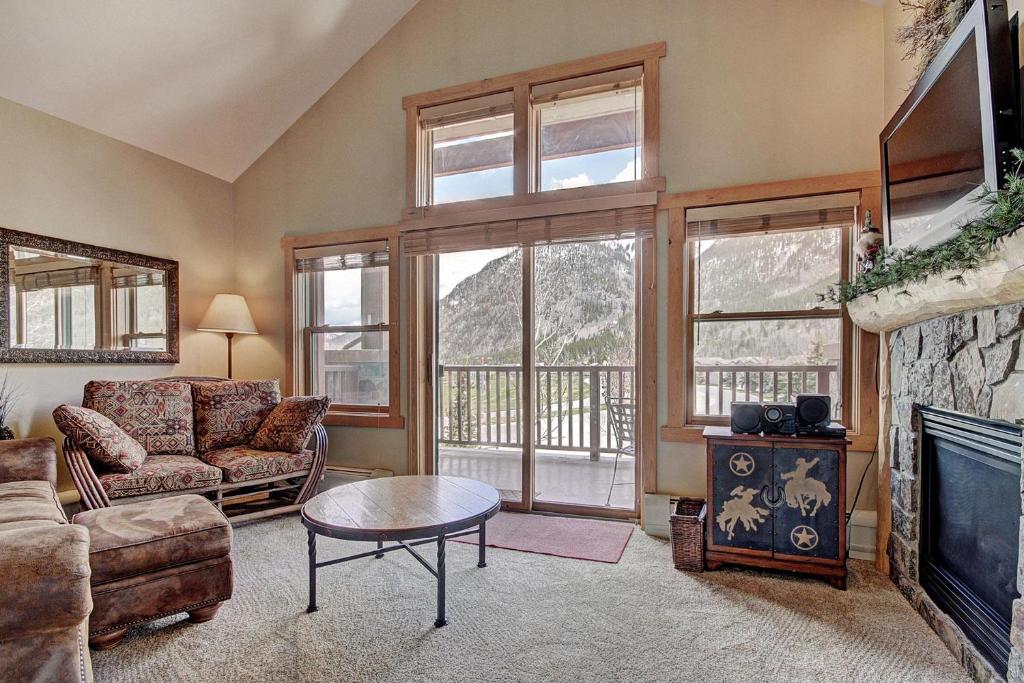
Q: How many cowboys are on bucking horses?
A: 2